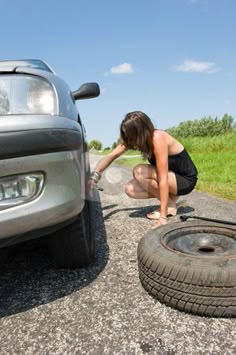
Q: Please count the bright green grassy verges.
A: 1